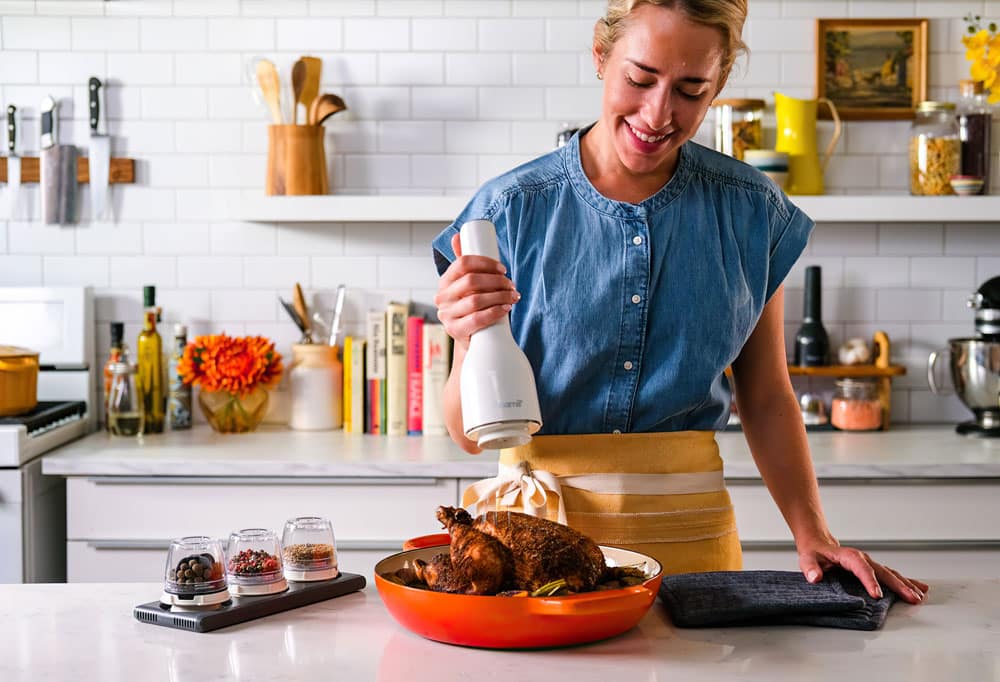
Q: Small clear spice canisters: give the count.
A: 3